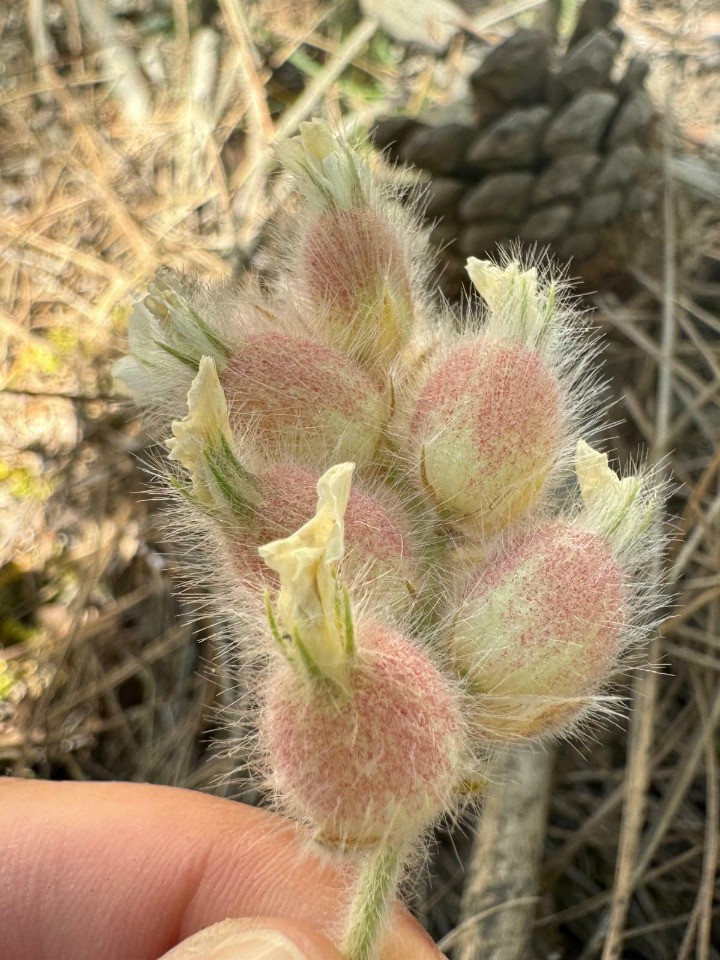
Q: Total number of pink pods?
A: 6